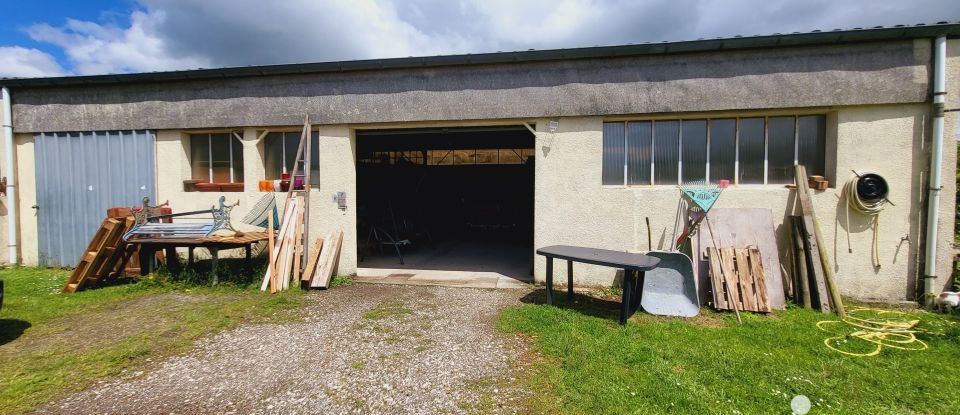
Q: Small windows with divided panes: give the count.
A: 2